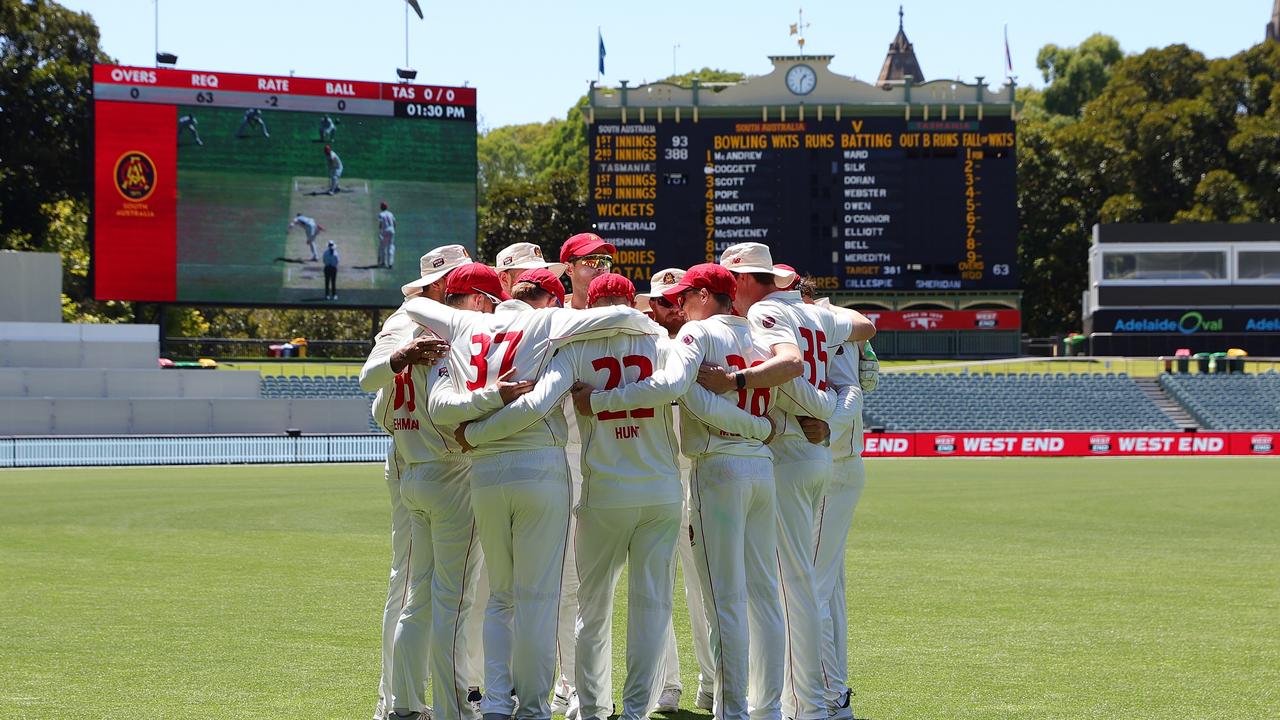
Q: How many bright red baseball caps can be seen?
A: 6